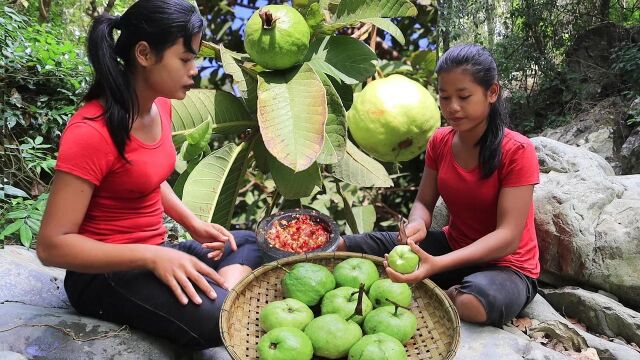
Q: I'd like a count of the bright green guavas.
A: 12